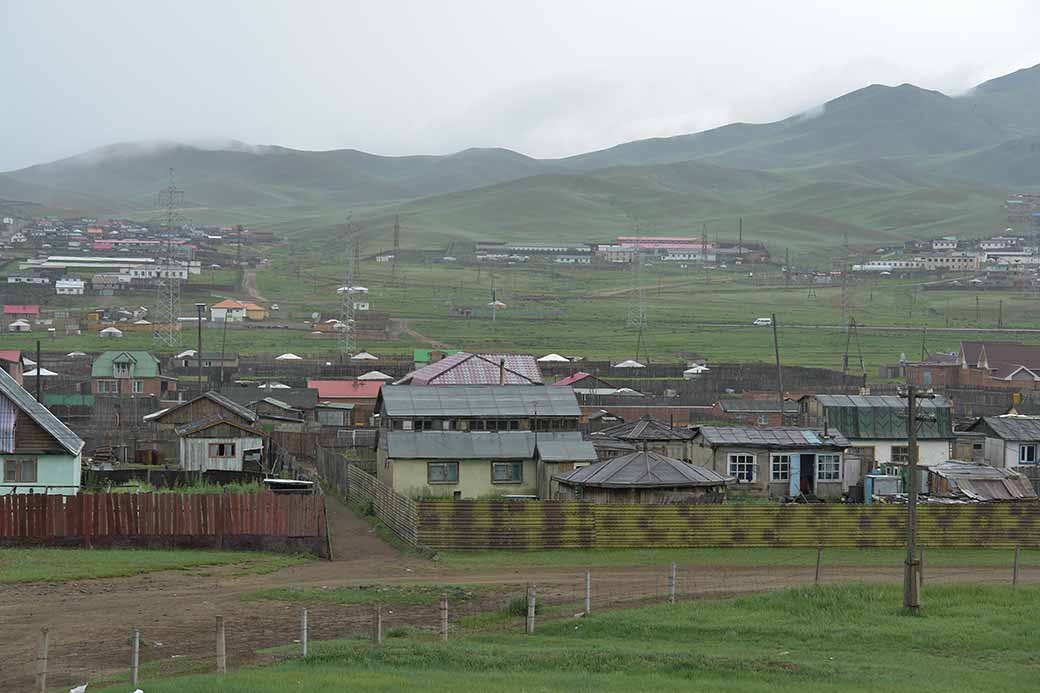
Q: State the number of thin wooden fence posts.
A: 12